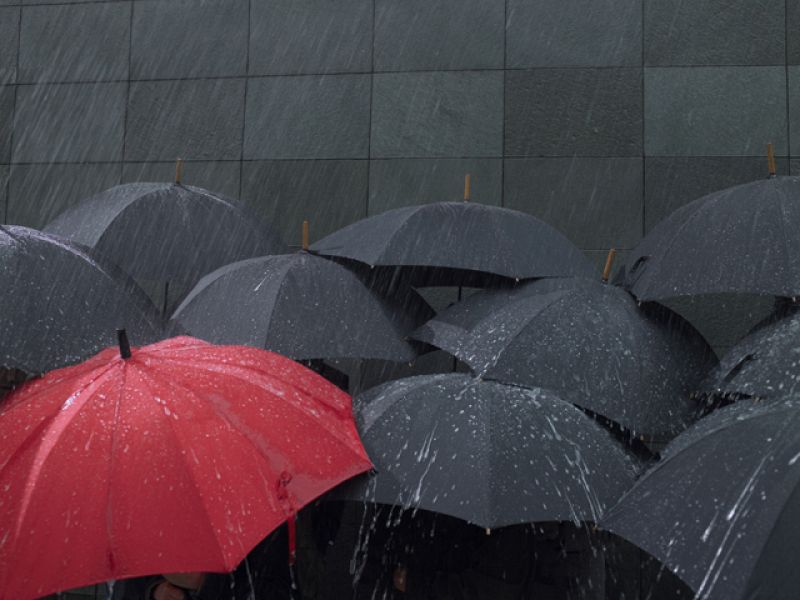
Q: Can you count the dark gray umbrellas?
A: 9